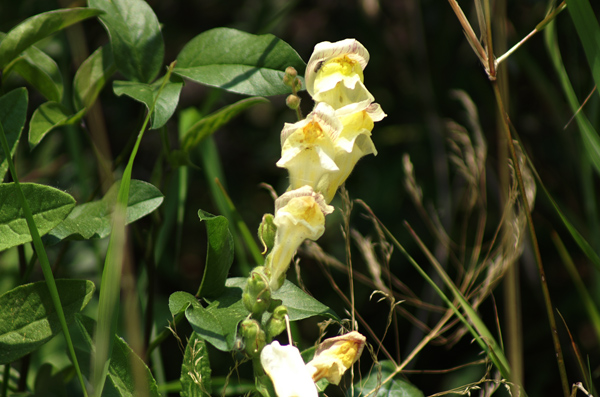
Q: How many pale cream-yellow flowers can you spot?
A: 6